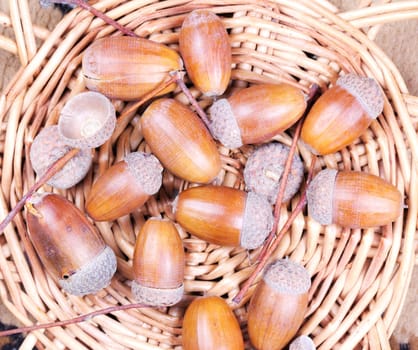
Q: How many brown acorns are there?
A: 12